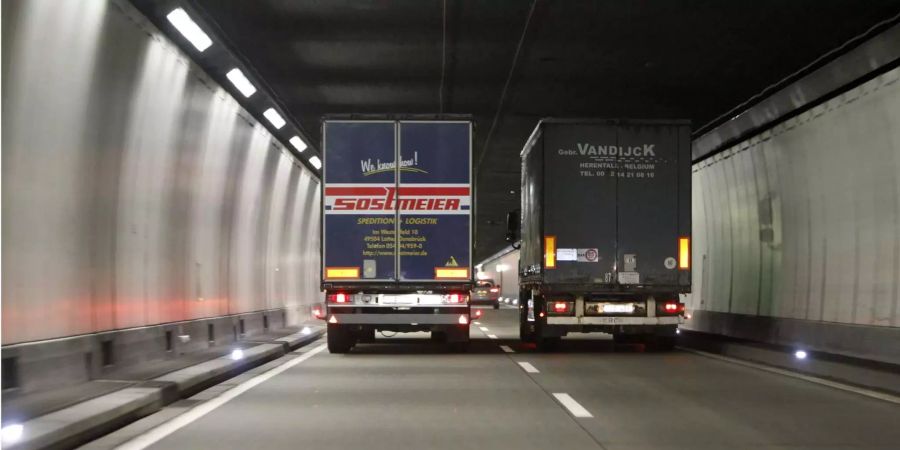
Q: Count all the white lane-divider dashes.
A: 6